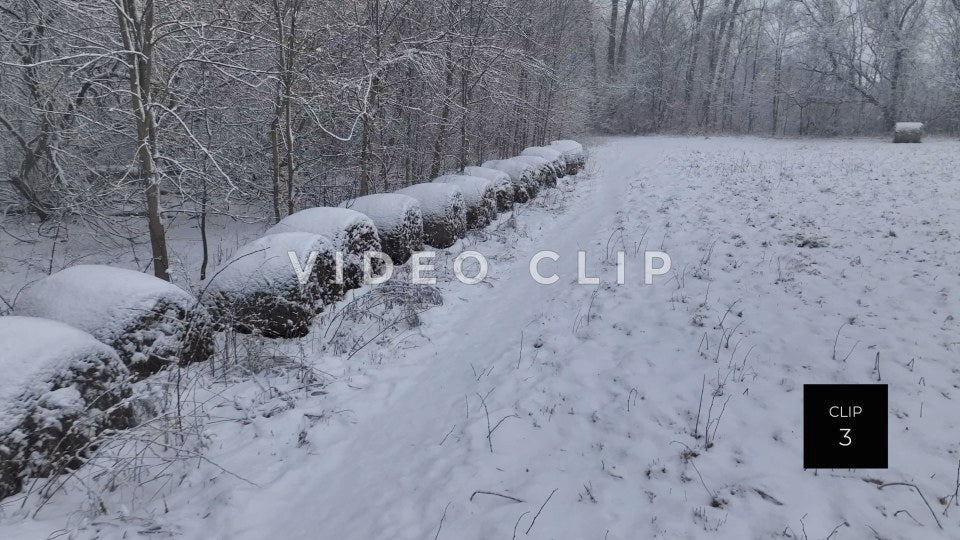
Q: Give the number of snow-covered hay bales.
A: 13